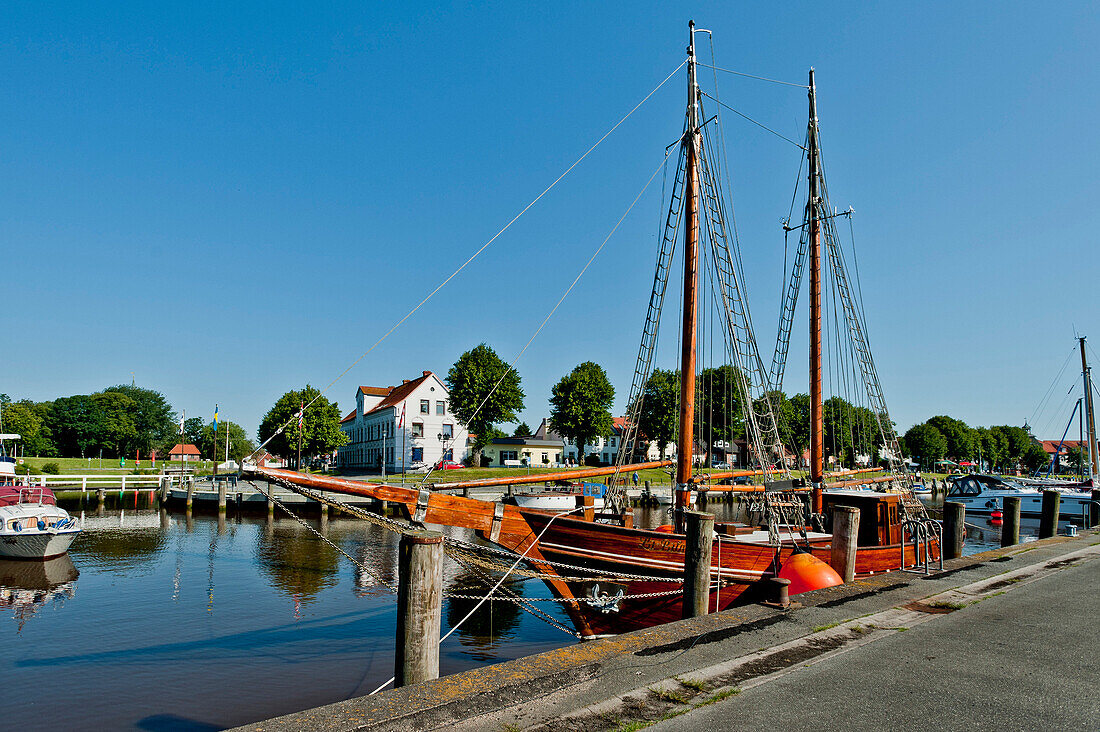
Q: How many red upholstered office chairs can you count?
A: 0